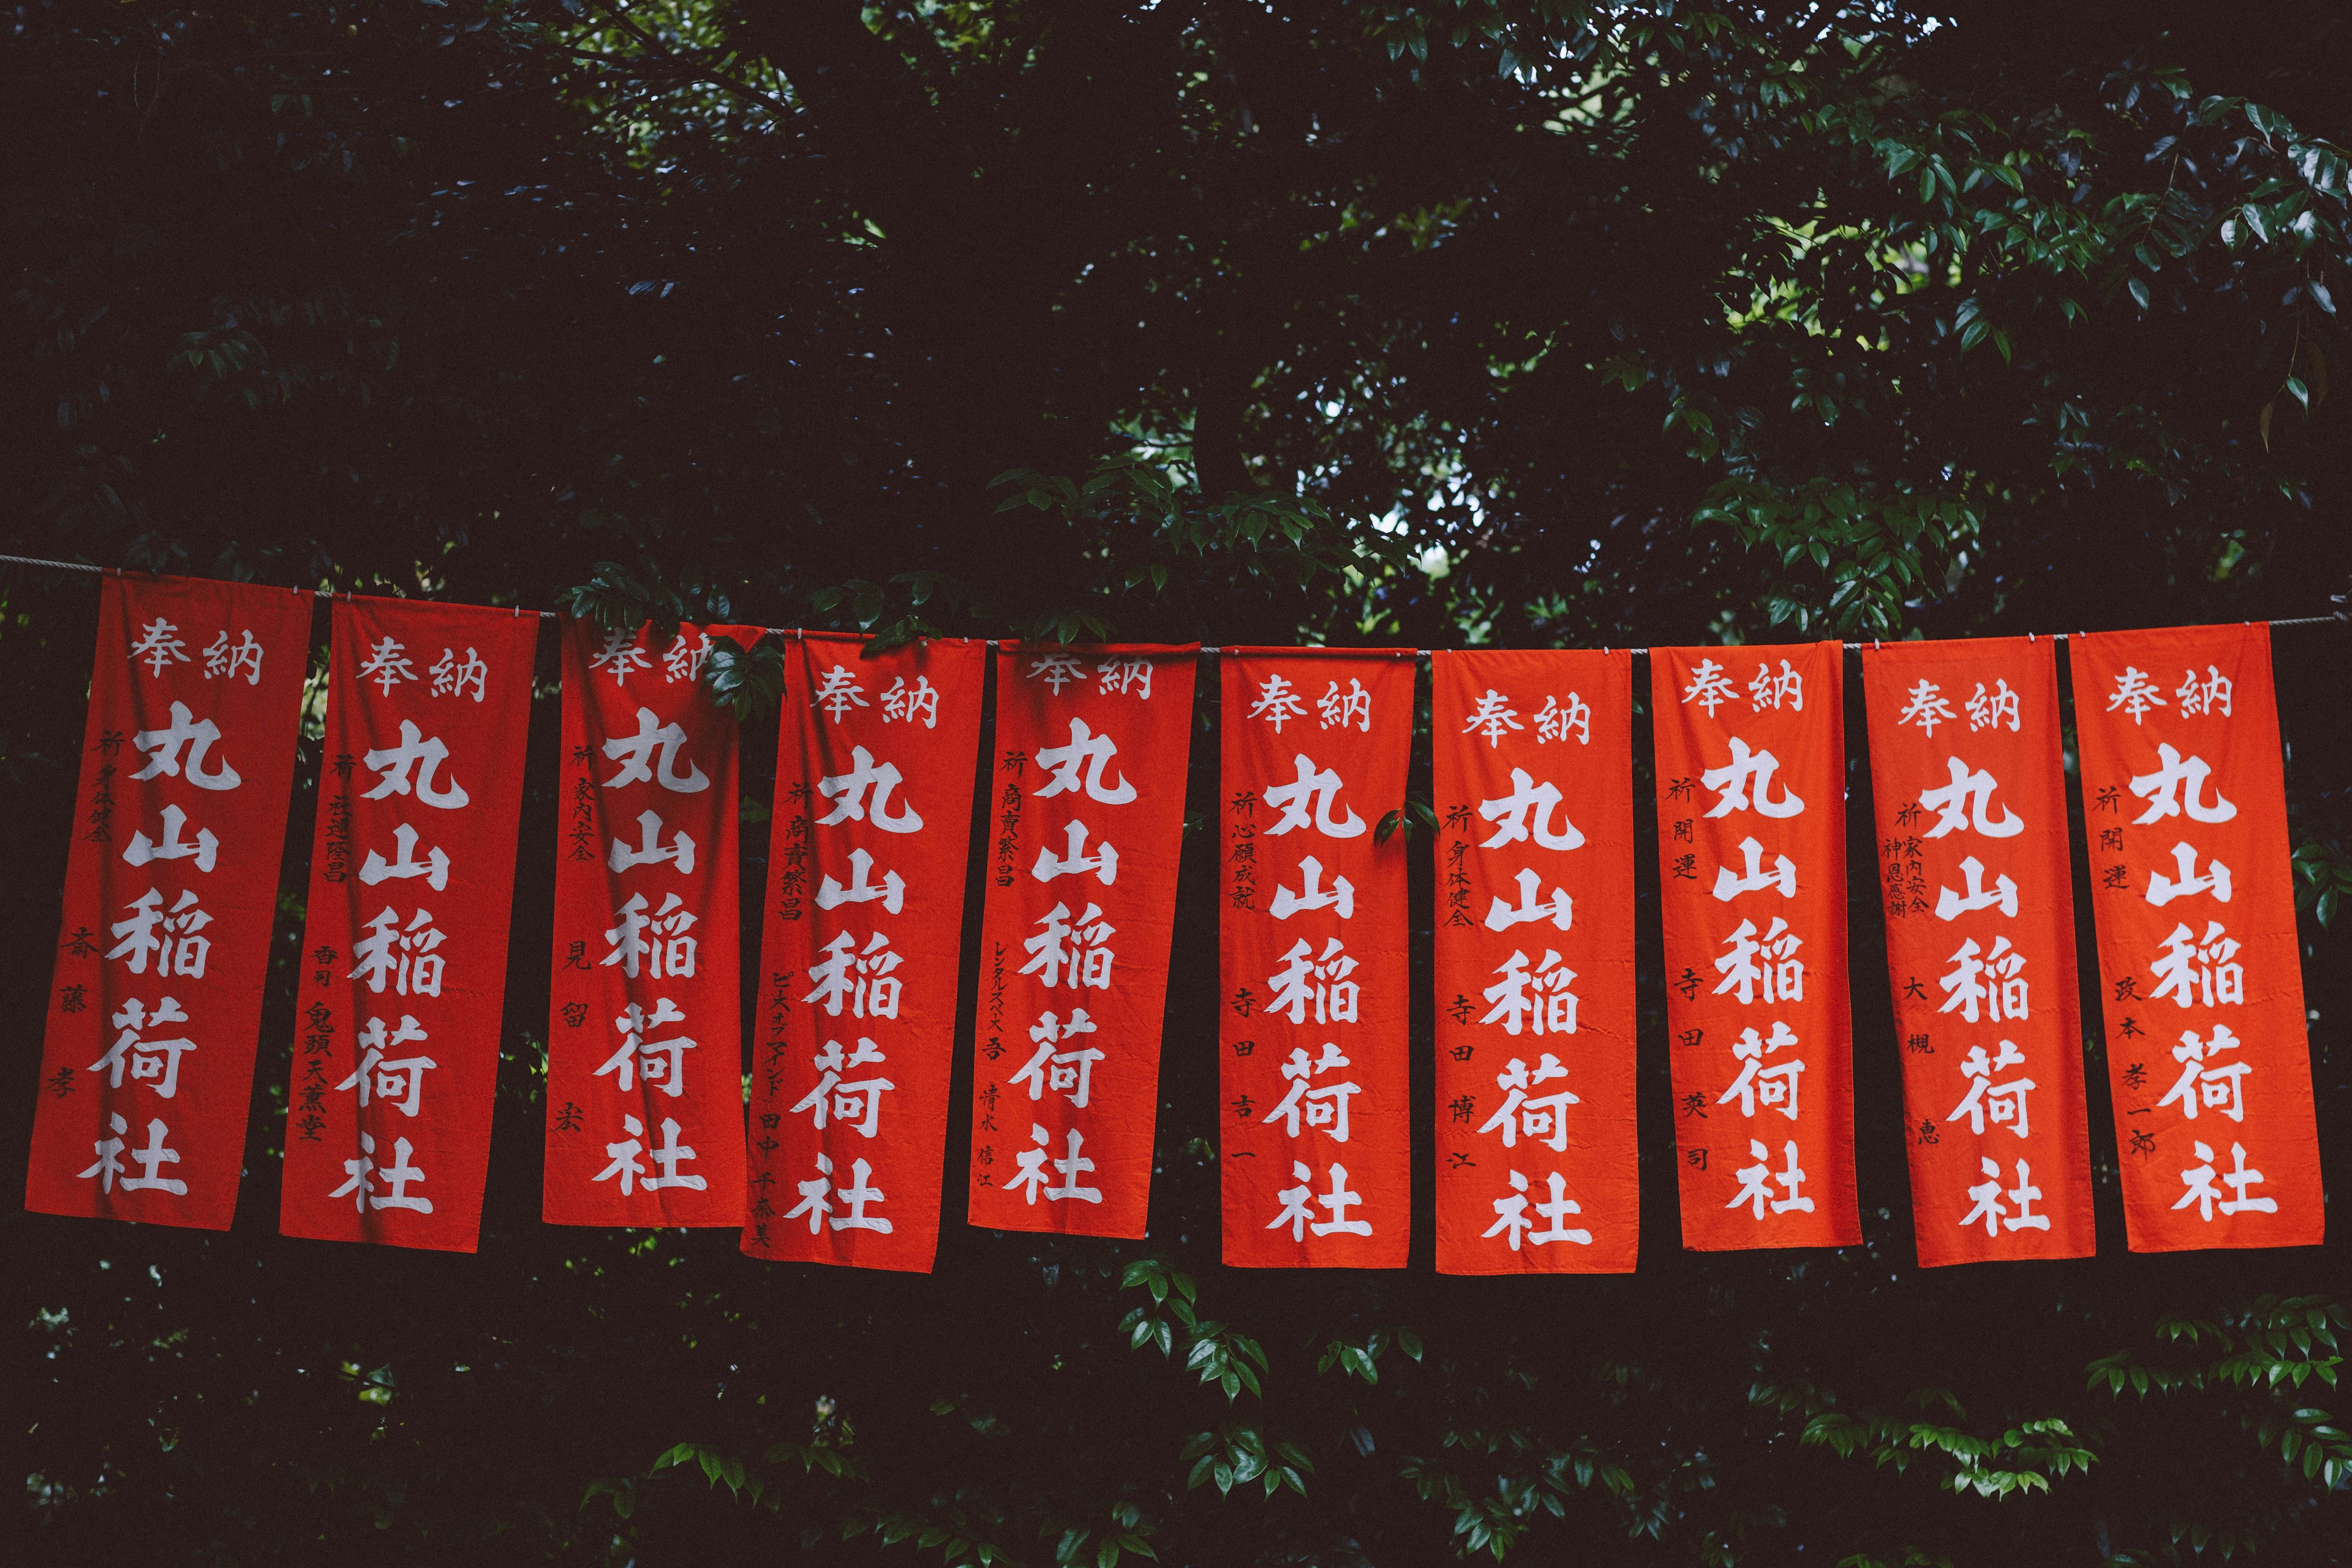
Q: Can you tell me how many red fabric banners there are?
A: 10